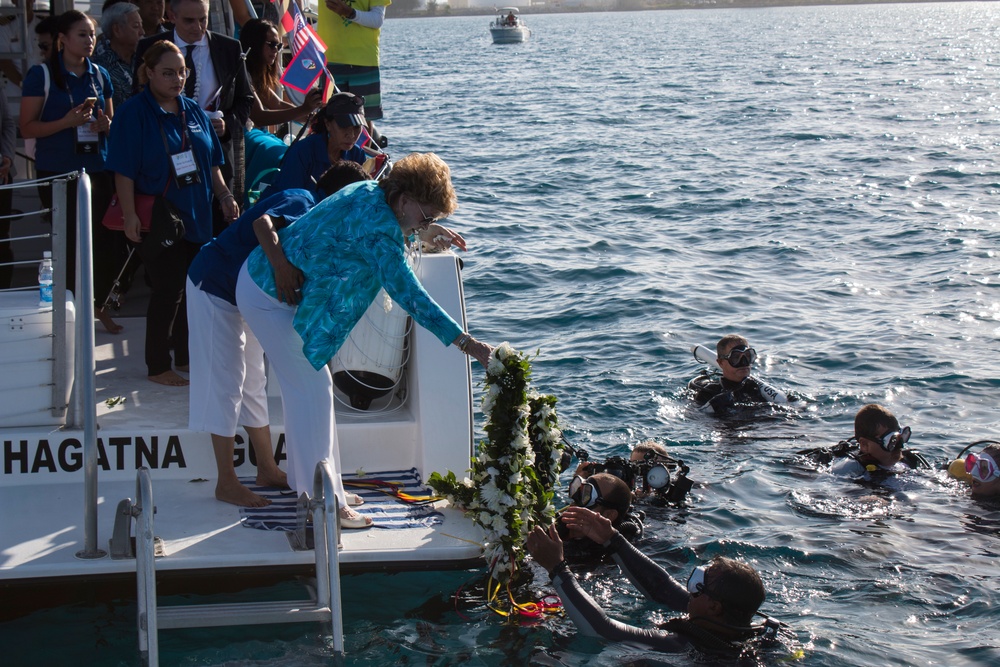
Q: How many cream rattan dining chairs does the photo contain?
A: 0